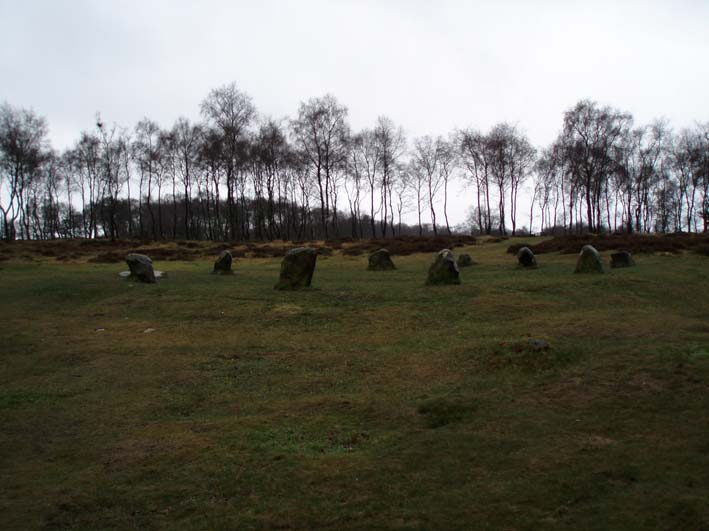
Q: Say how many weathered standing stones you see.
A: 9